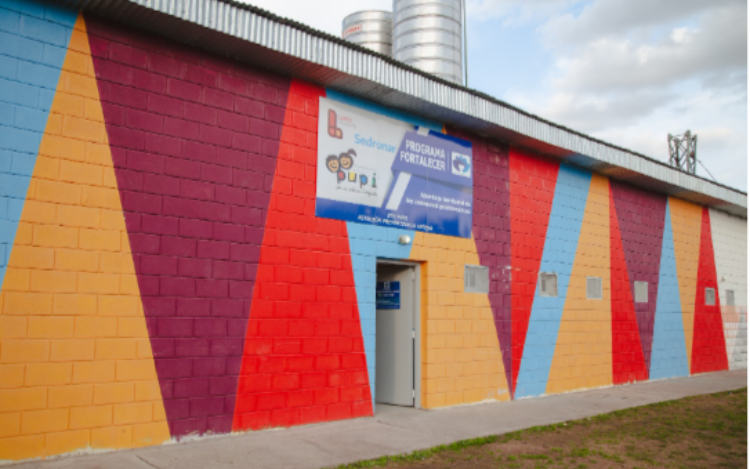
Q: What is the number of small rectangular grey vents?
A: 6